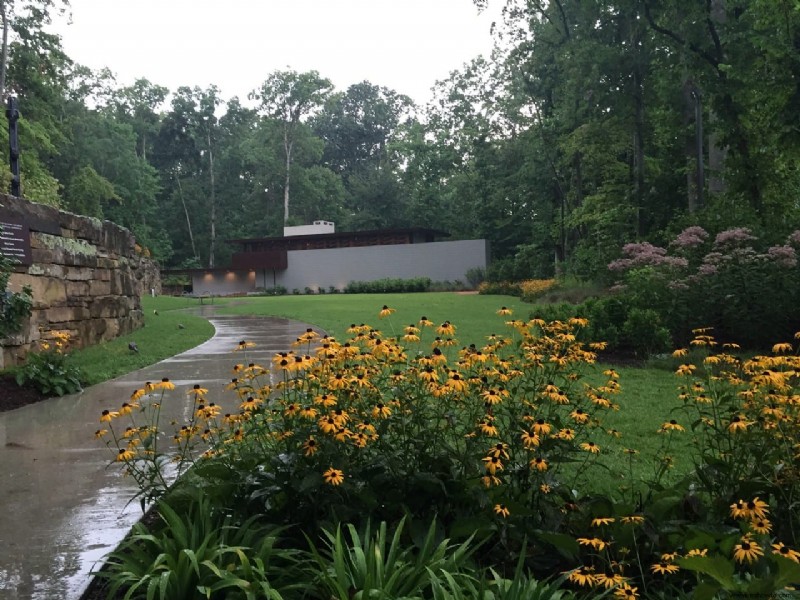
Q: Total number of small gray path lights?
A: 3